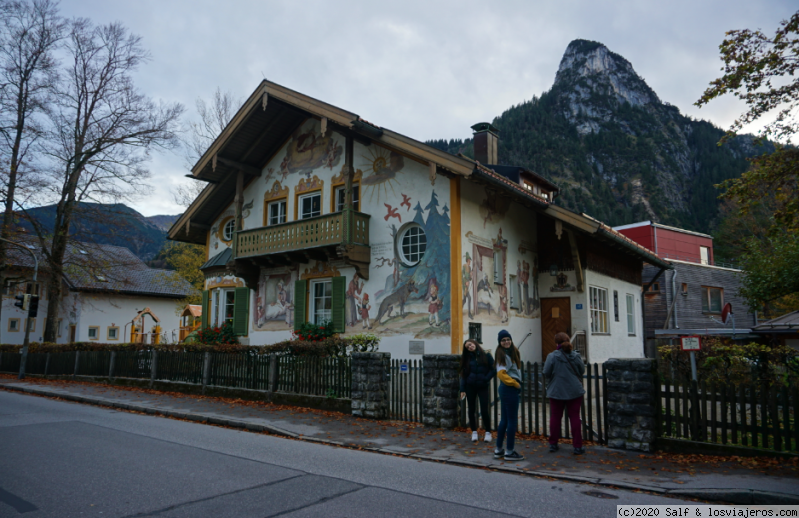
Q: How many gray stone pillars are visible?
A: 3